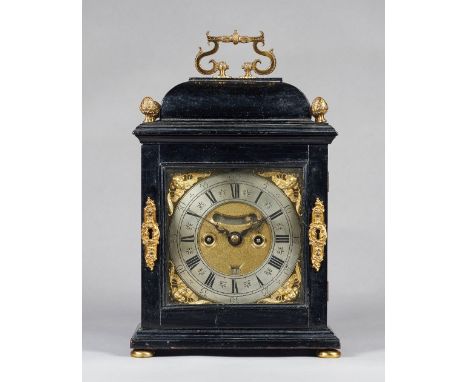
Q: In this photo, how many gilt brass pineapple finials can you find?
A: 2